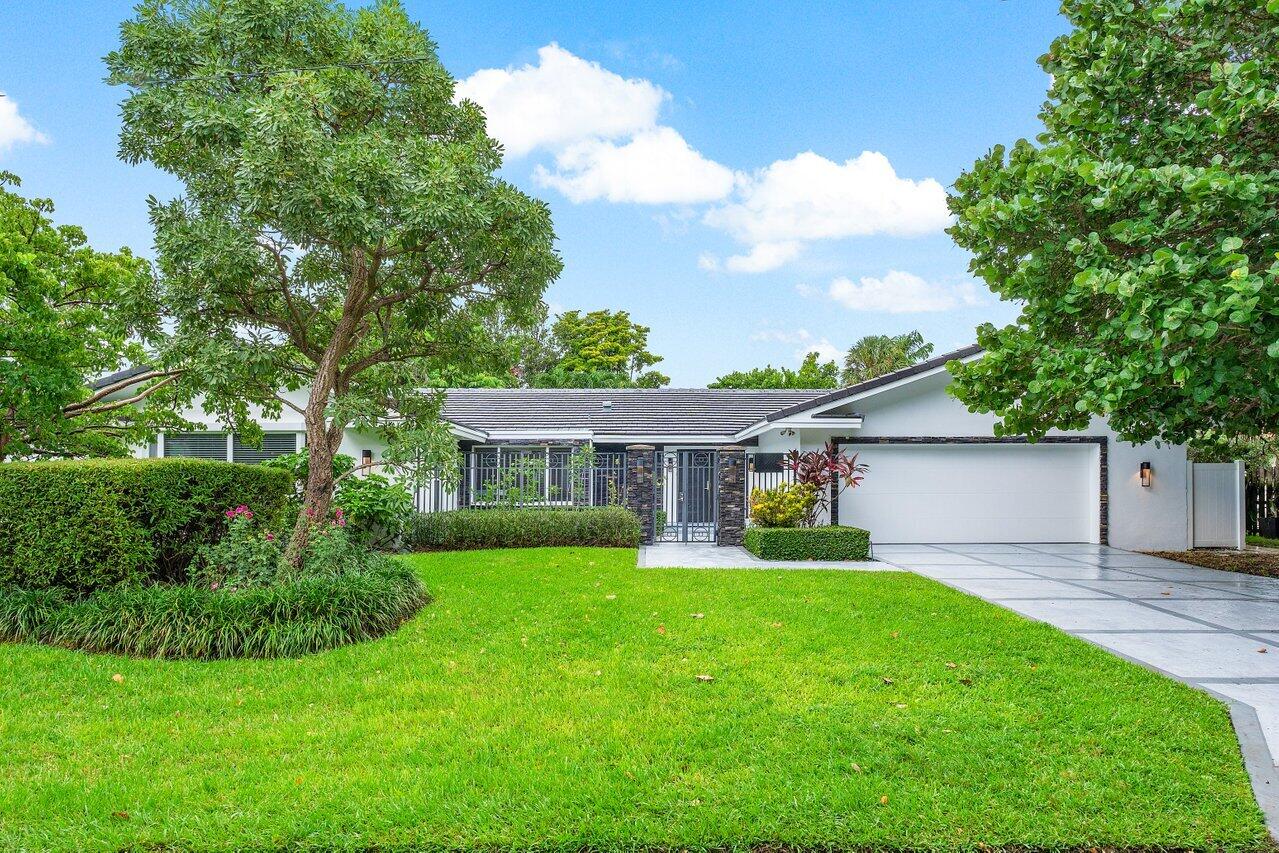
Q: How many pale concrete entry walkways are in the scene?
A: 1